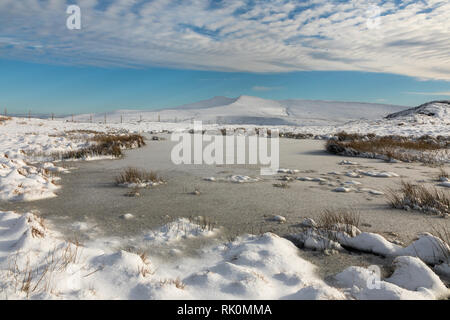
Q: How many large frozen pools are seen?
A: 1